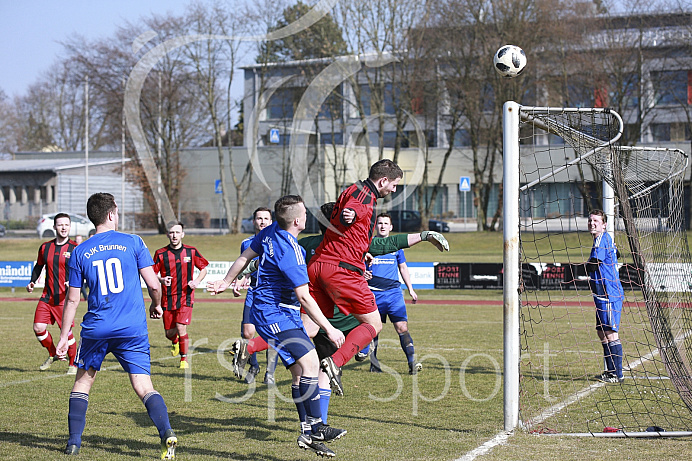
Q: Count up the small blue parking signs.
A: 3